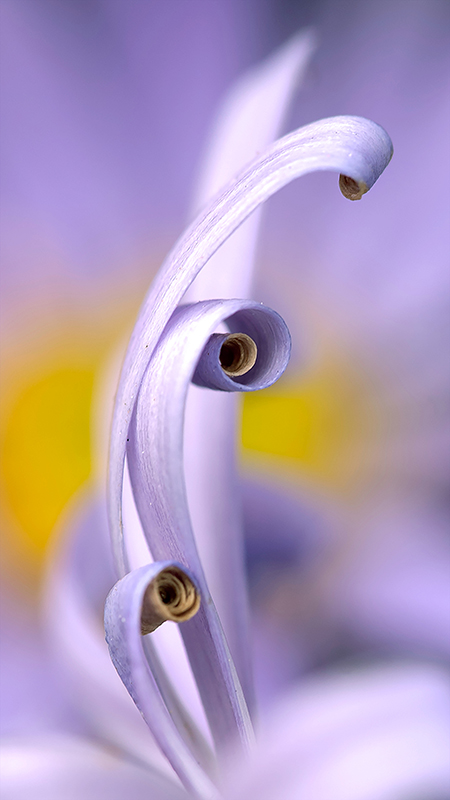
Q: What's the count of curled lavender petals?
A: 3